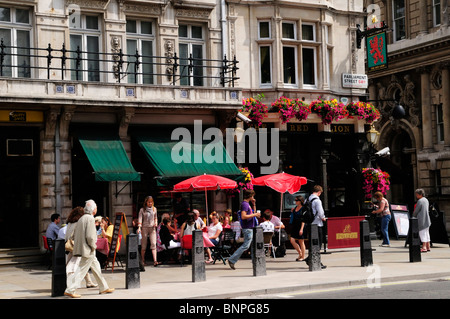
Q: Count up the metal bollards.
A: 7